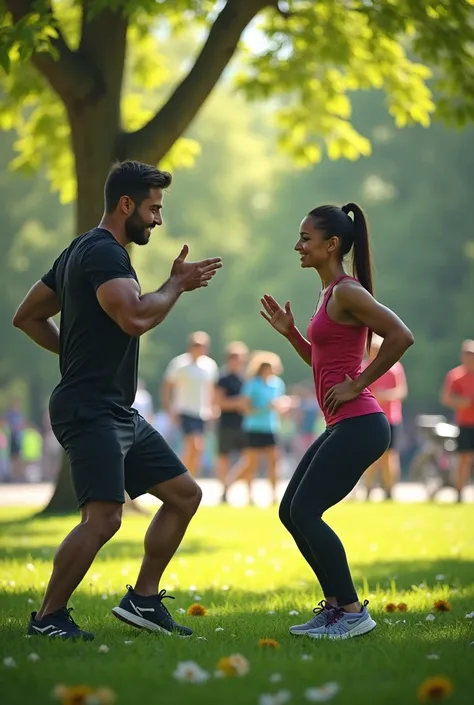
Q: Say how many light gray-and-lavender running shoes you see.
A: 2